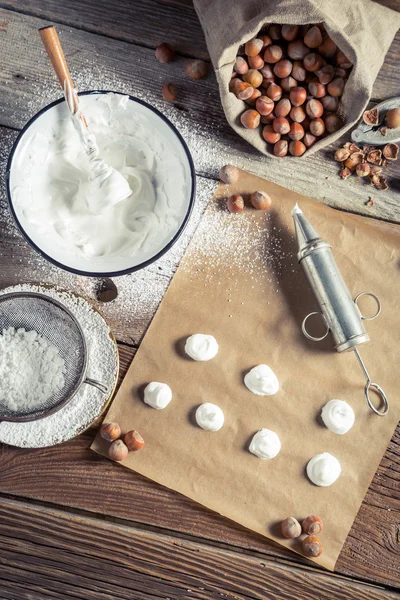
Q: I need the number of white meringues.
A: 7